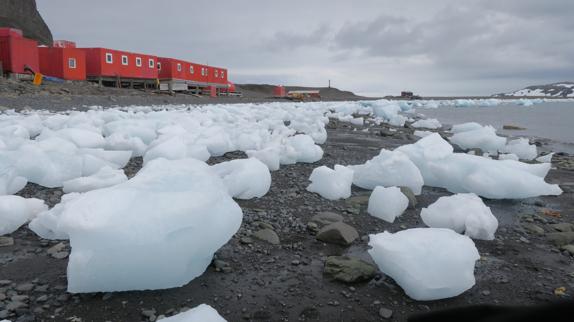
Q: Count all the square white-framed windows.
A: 12